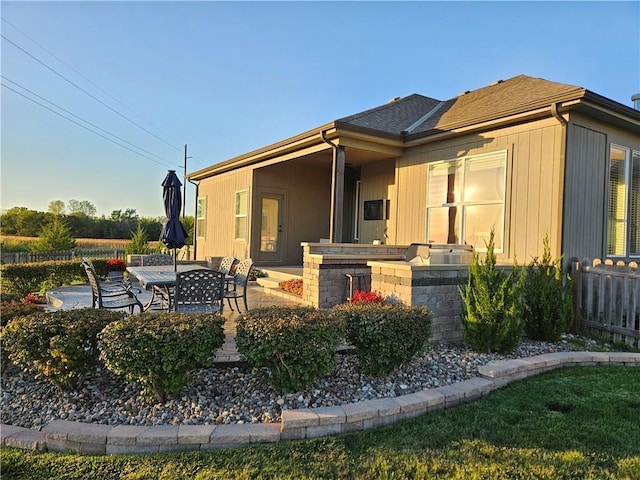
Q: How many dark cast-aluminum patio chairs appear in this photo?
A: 6